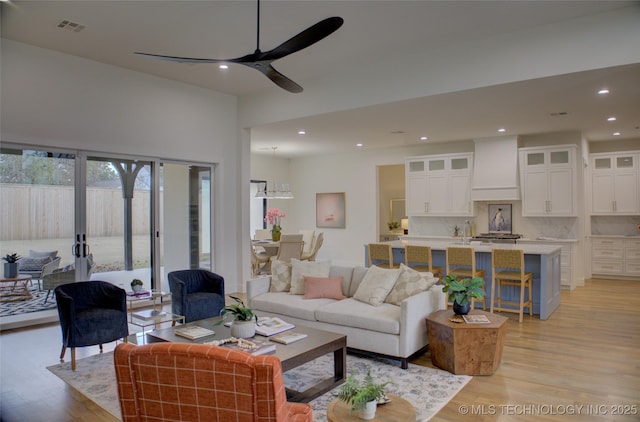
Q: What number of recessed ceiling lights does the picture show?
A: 8